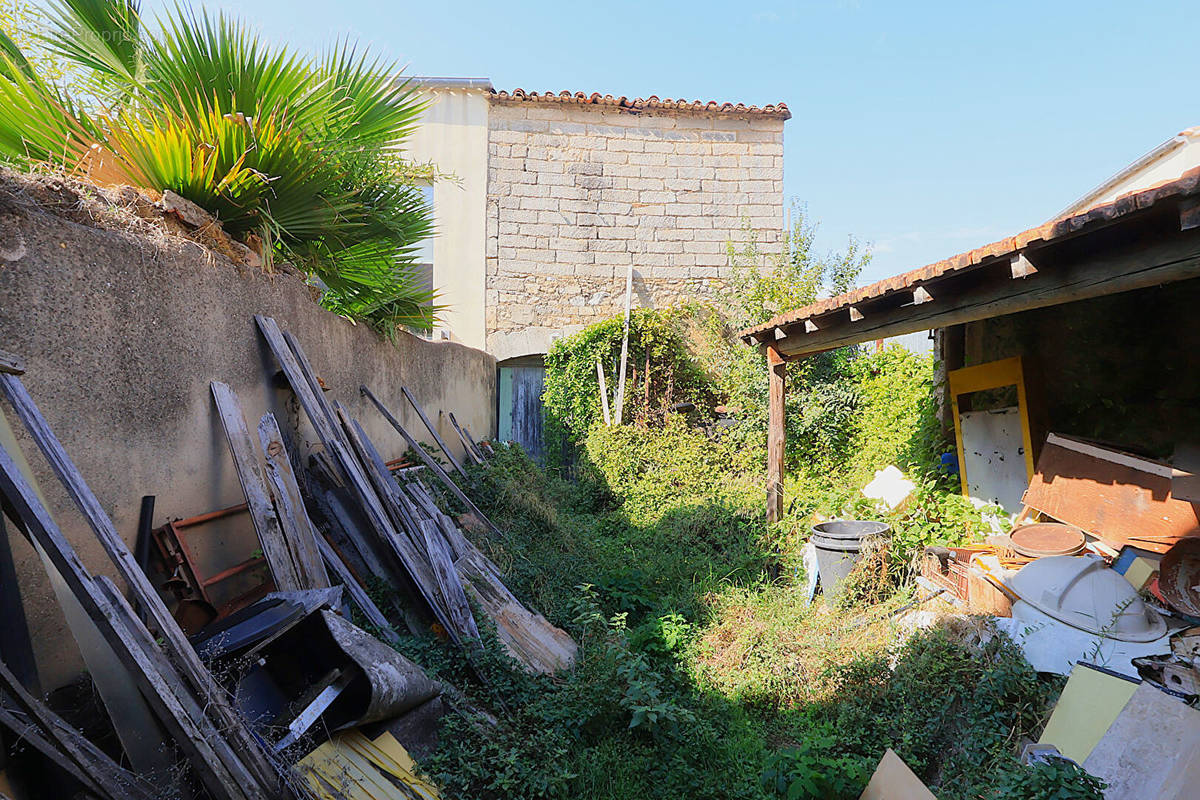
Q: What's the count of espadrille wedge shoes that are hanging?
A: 0